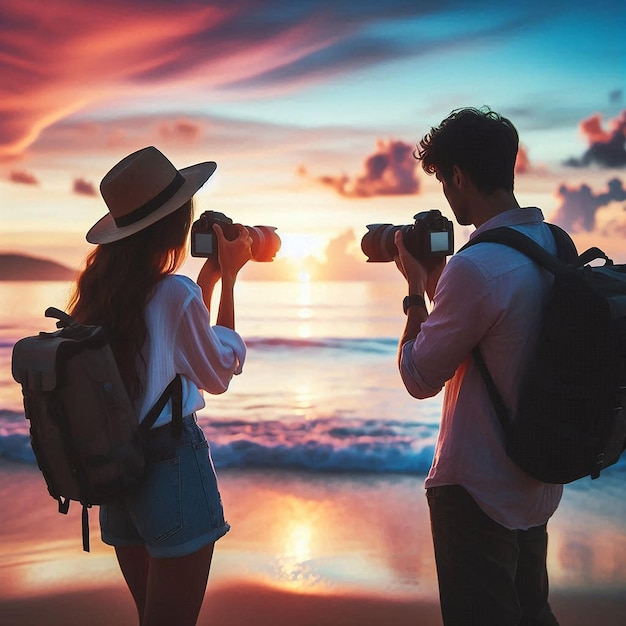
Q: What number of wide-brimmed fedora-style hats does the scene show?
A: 1